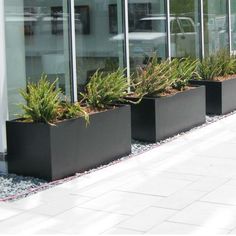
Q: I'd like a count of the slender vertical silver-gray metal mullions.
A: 5